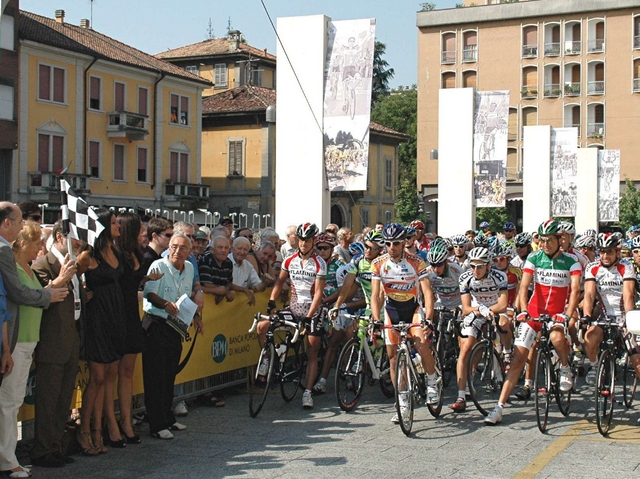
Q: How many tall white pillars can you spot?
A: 4